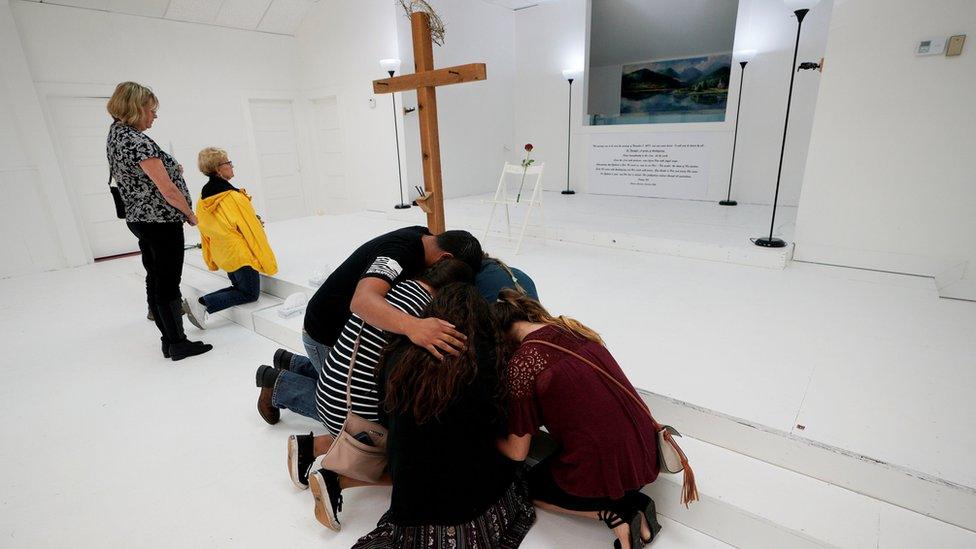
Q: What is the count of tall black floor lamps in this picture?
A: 4